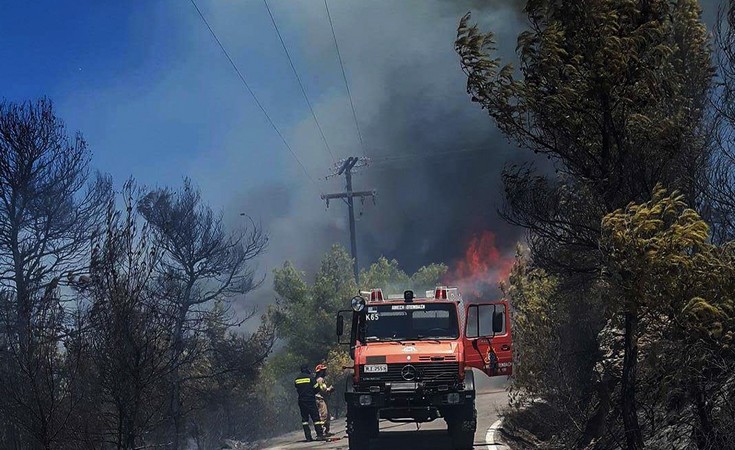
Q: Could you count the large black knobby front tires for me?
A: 2